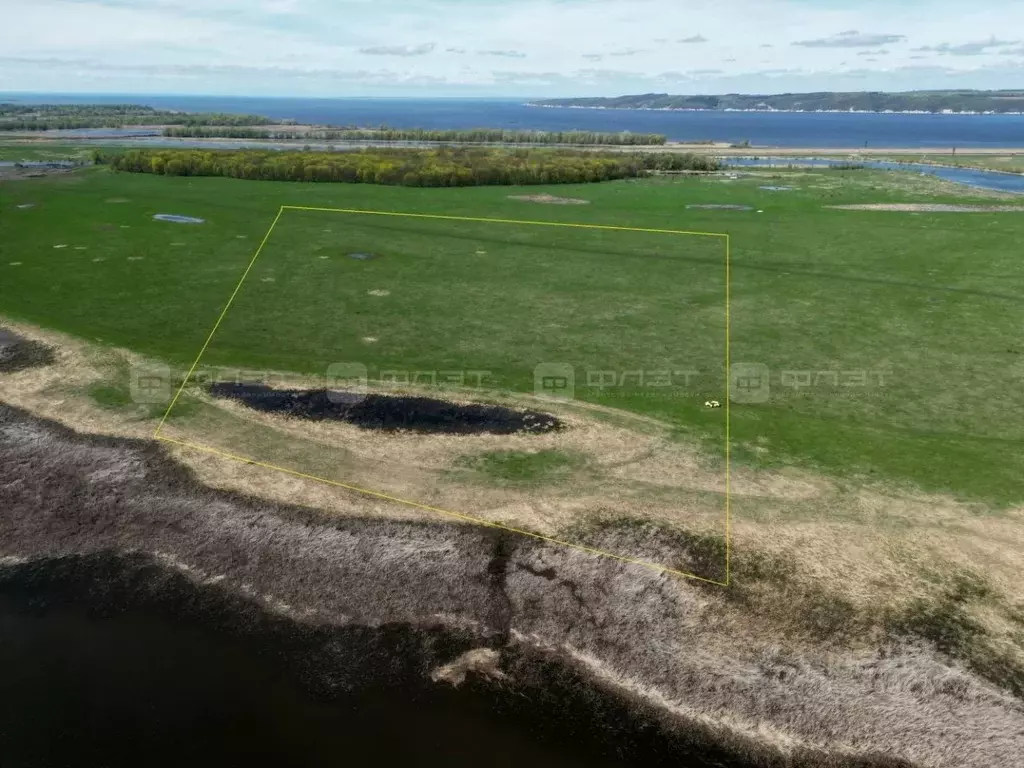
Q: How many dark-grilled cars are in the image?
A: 0